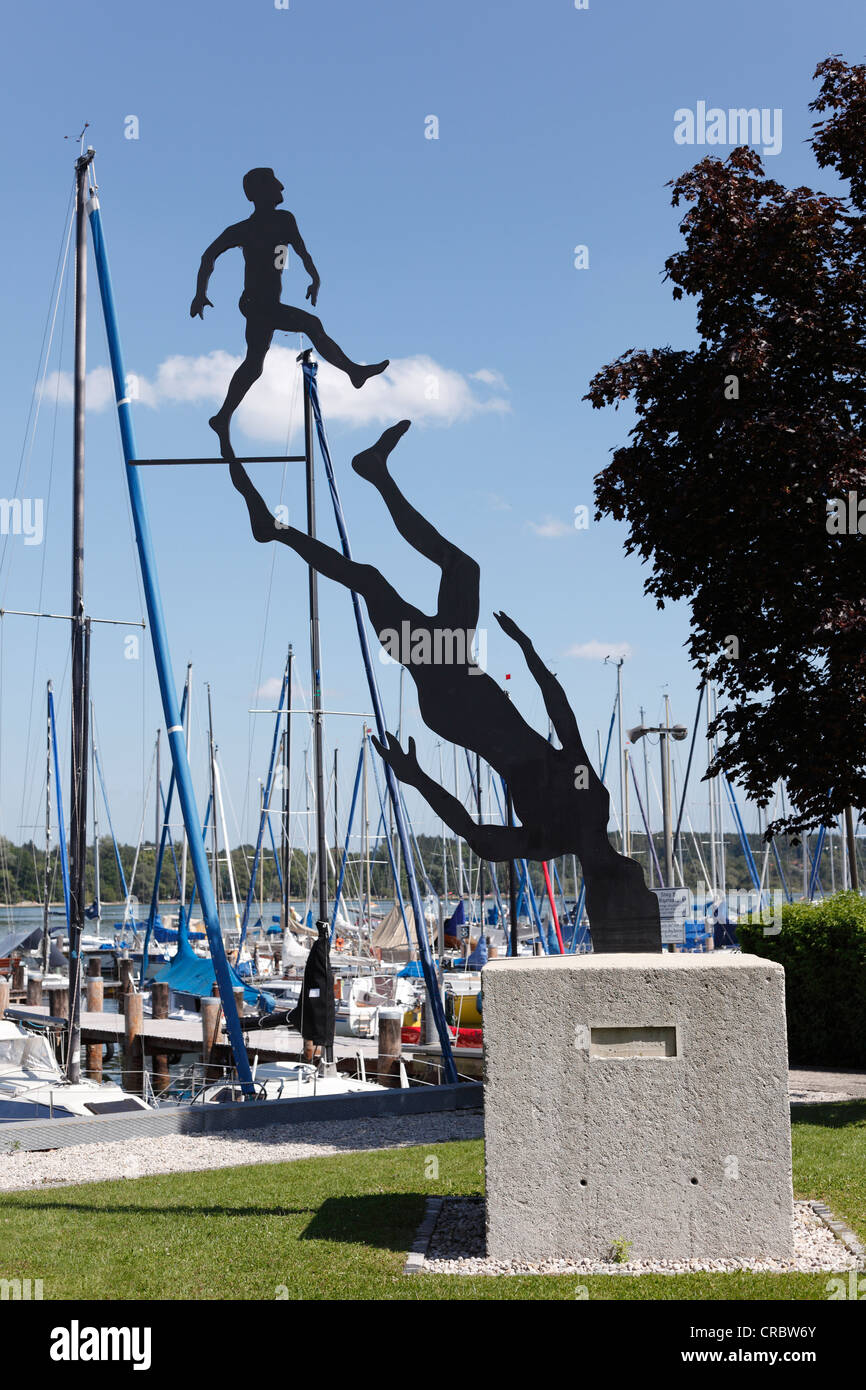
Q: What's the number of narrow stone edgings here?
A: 2